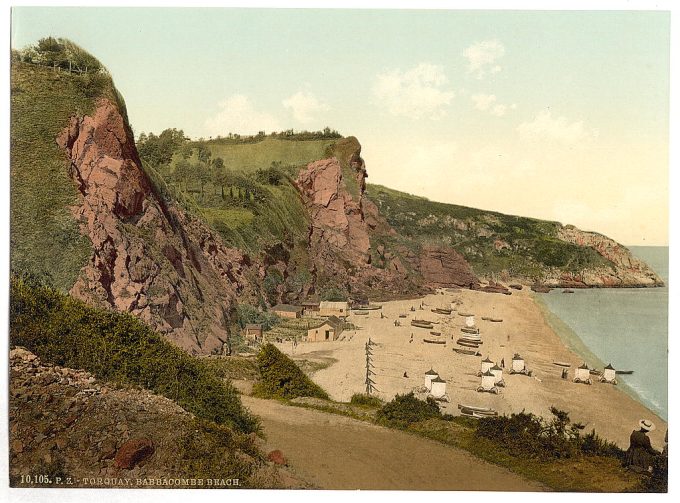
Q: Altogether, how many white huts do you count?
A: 8